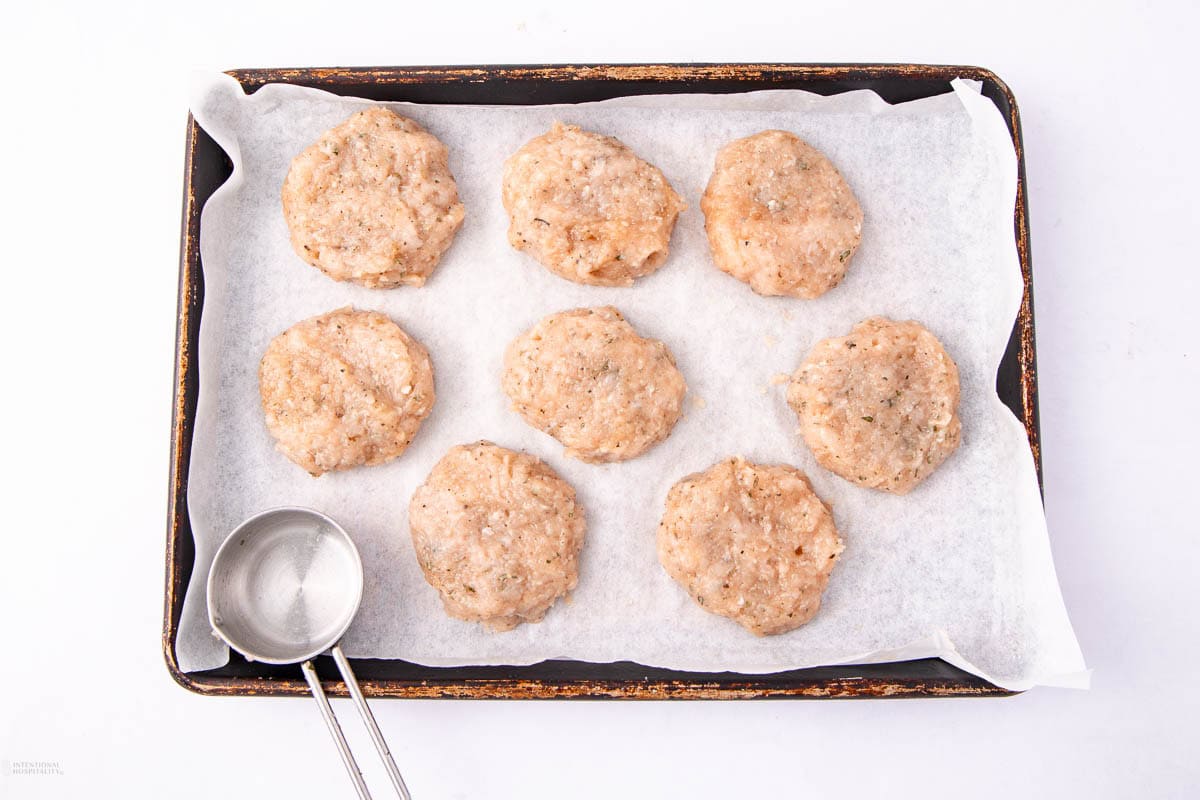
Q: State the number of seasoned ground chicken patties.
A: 8